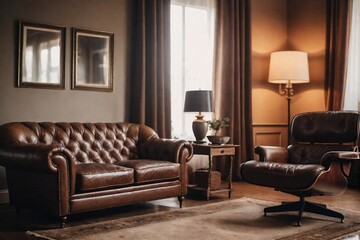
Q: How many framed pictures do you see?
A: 2